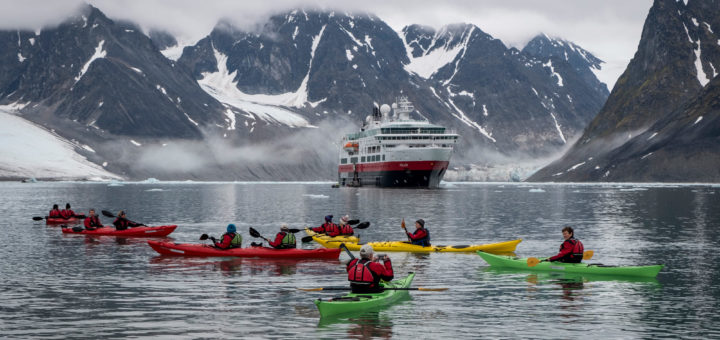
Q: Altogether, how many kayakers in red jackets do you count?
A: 11